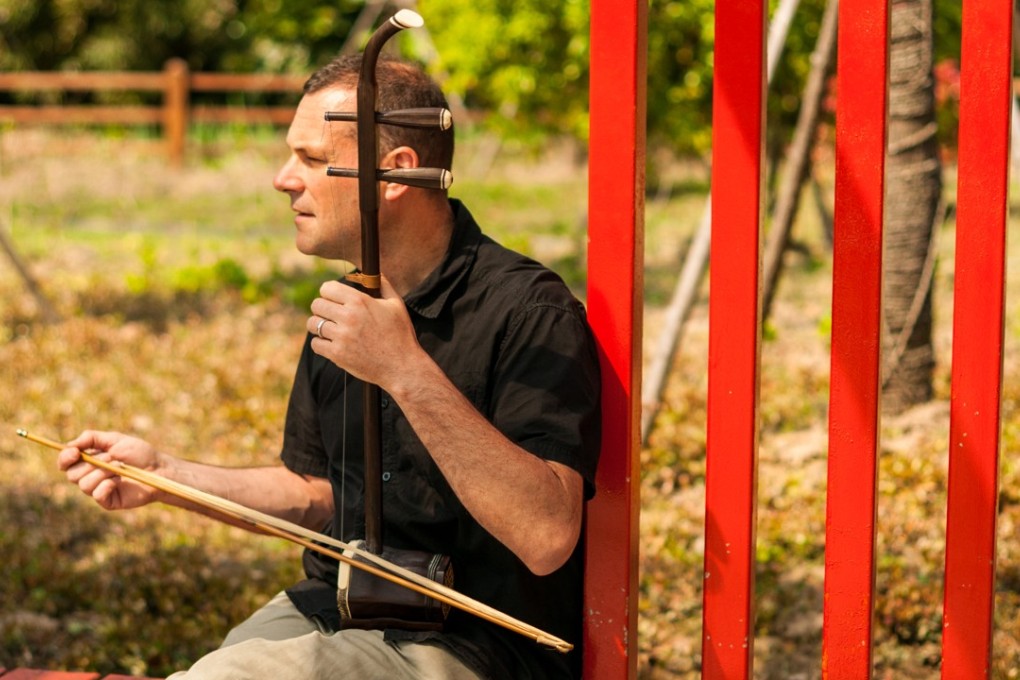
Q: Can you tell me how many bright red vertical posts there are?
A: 4